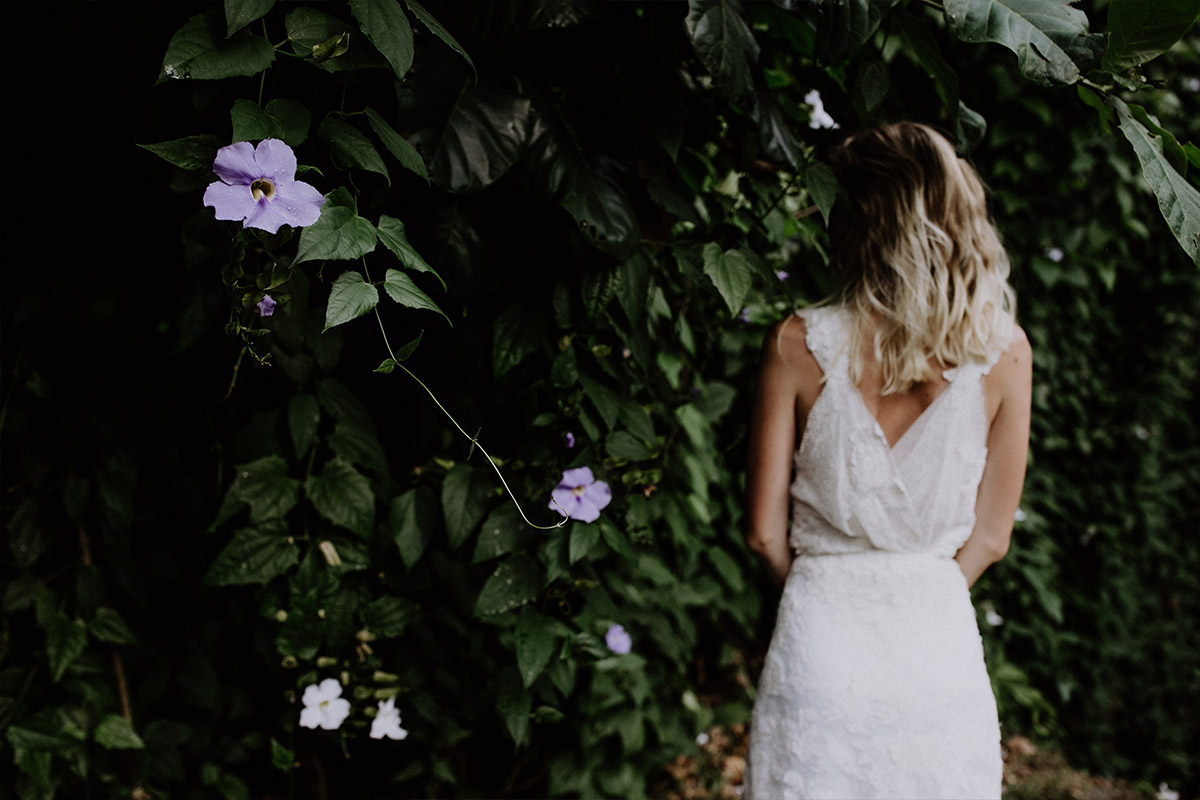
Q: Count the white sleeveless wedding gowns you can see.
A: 1